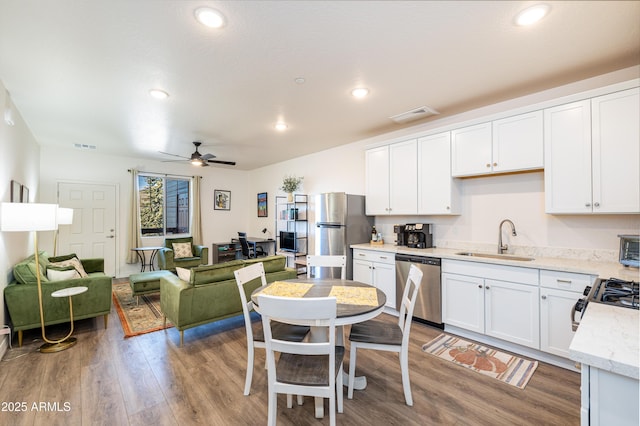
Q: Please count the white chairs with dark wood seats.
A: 4